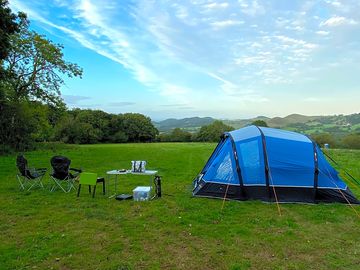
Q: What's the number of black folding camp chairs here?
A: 2